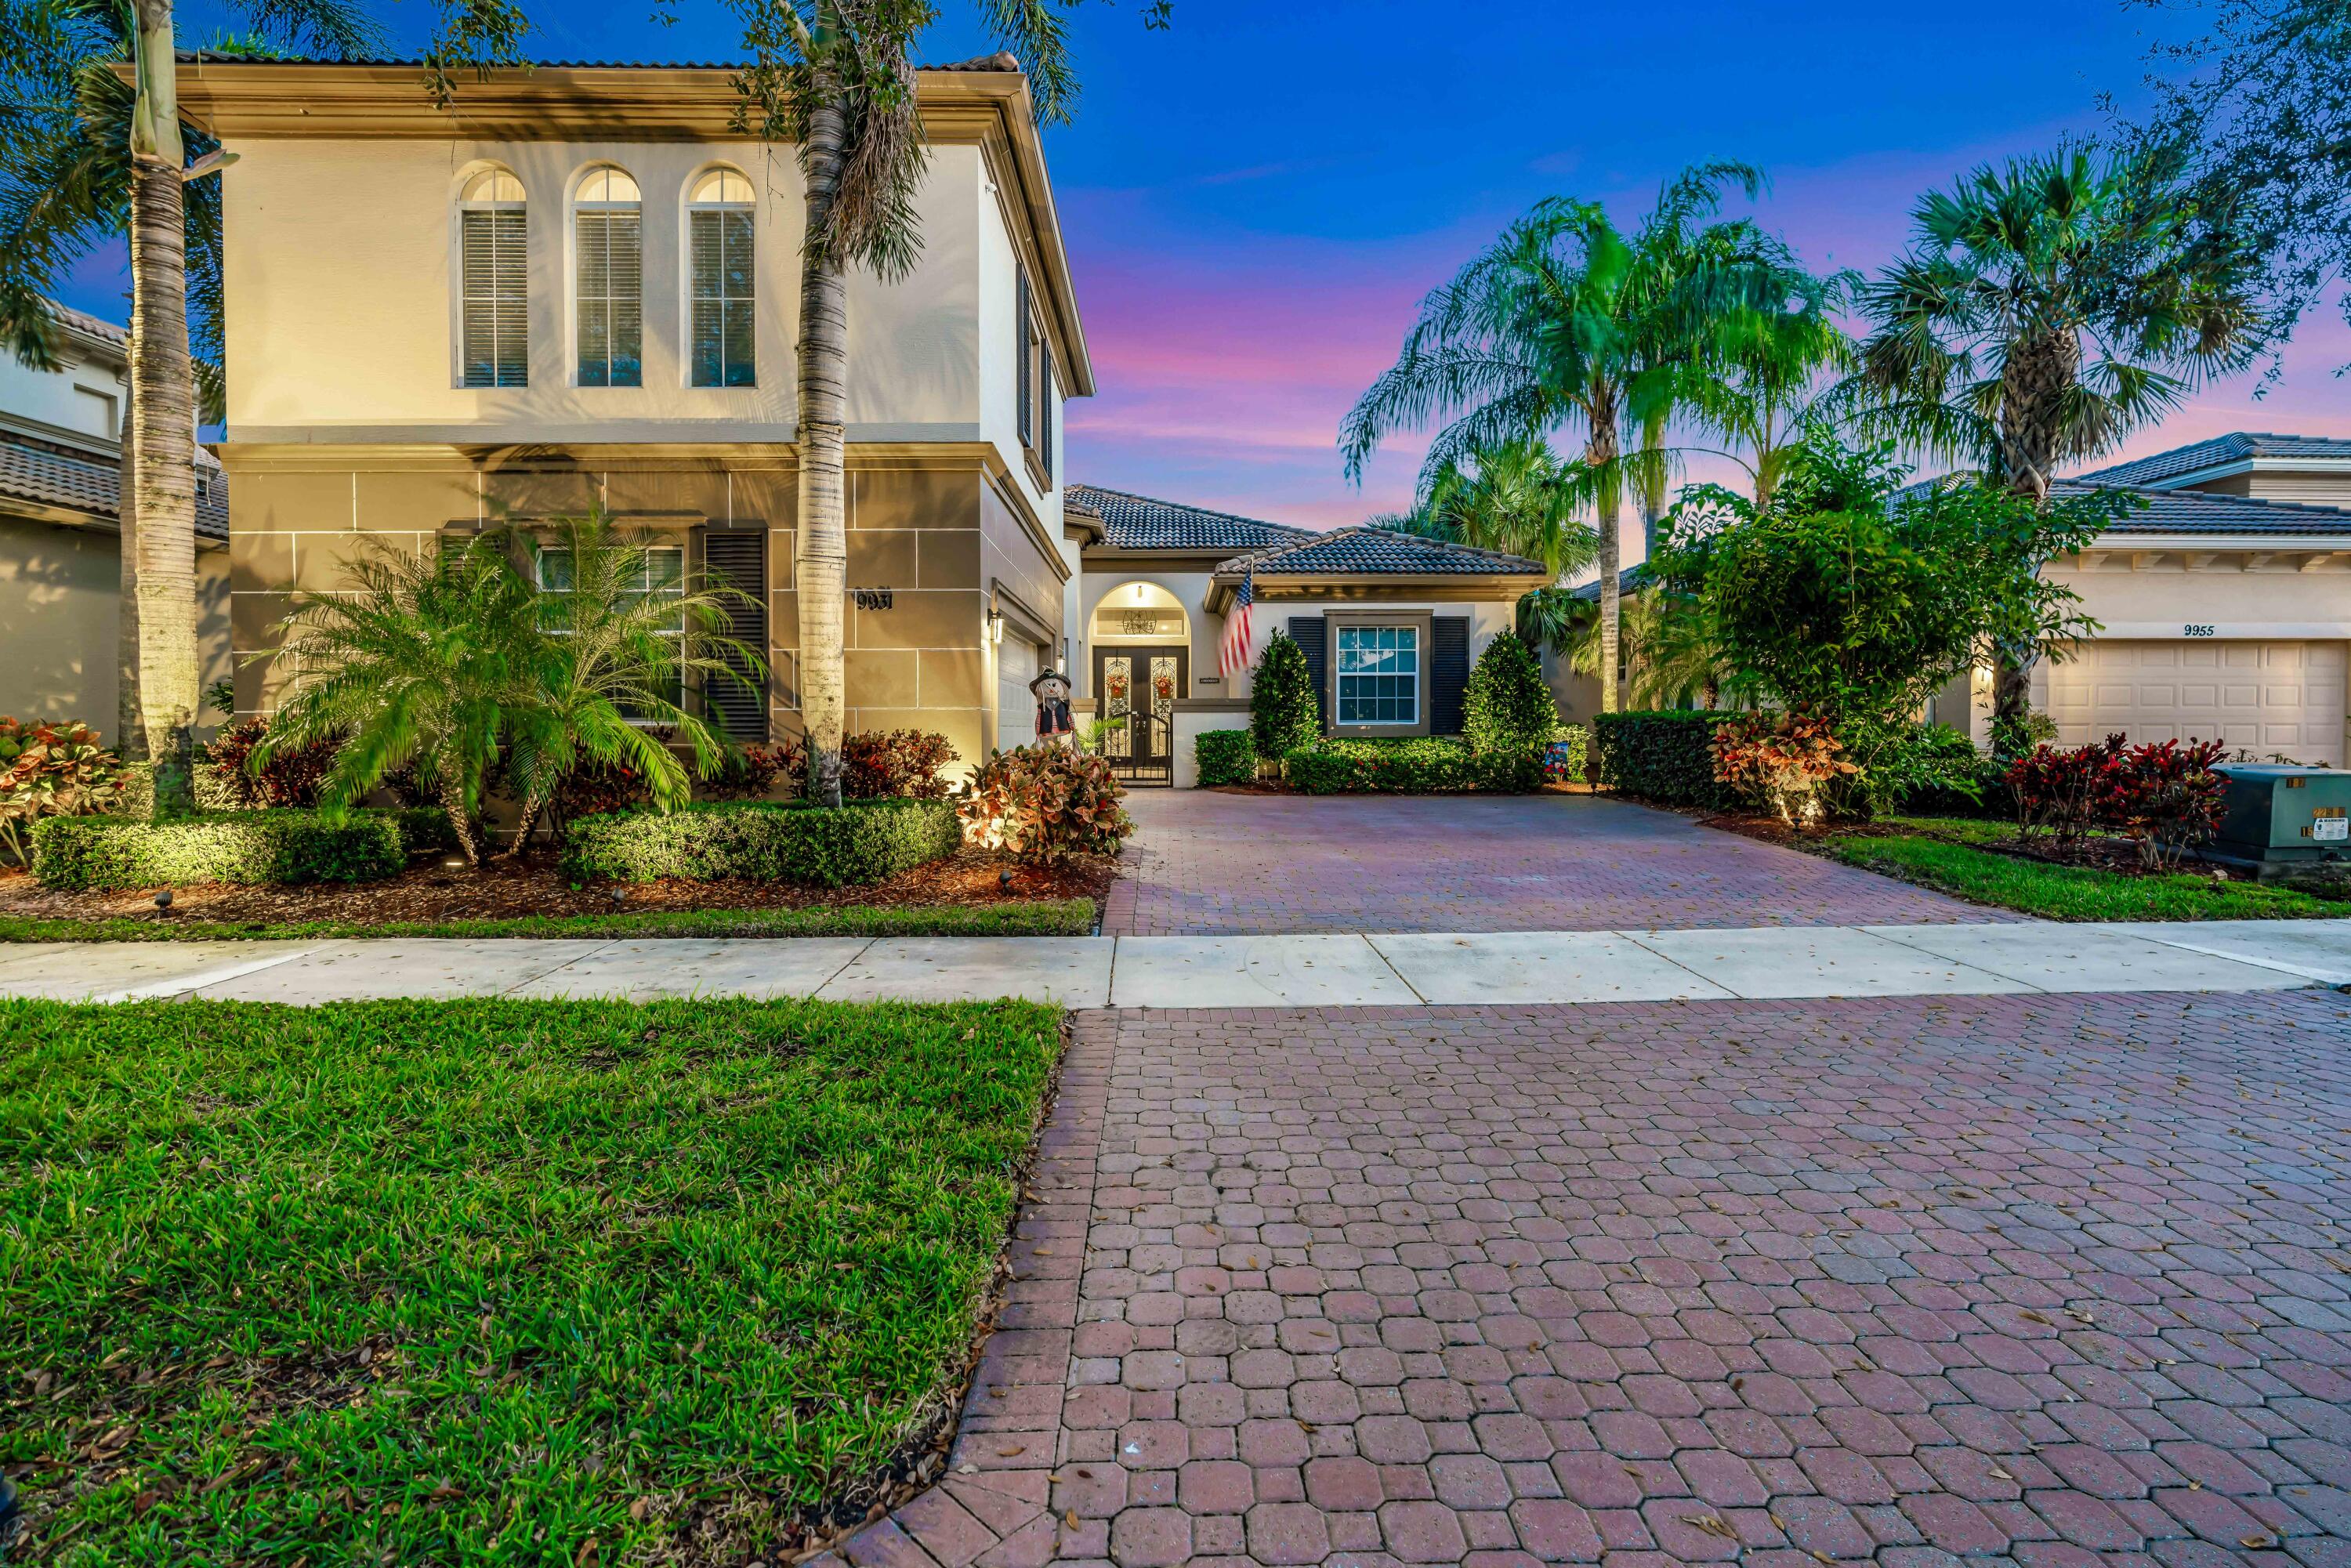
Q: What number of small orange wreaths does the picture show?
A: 2